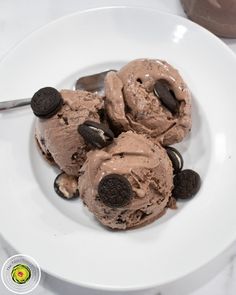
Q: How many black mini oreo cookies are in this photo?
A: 7